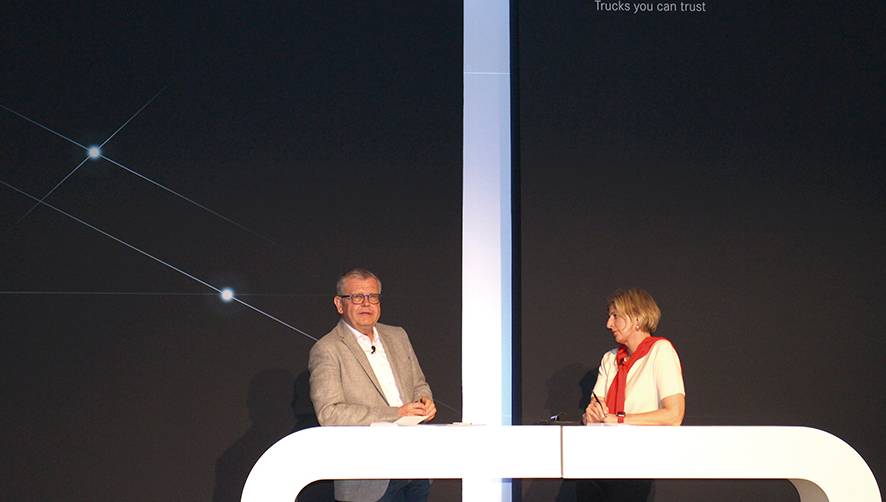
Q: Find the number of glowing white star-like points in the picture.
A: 2